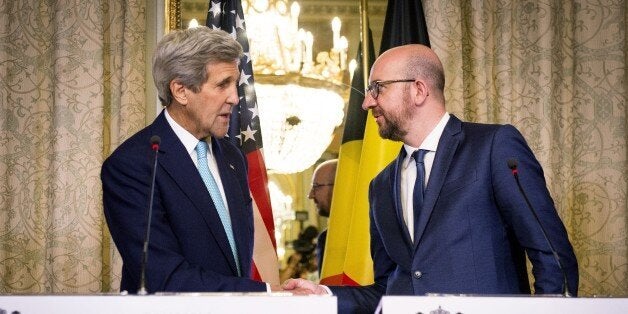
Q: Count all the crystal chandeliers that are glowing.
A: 1